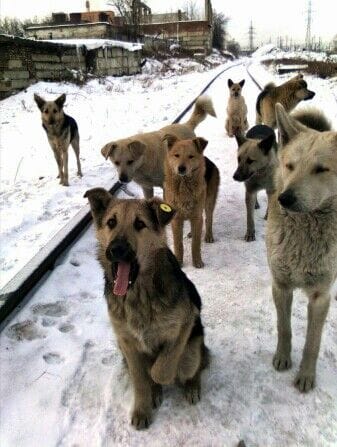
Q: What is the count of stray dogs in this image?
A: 8